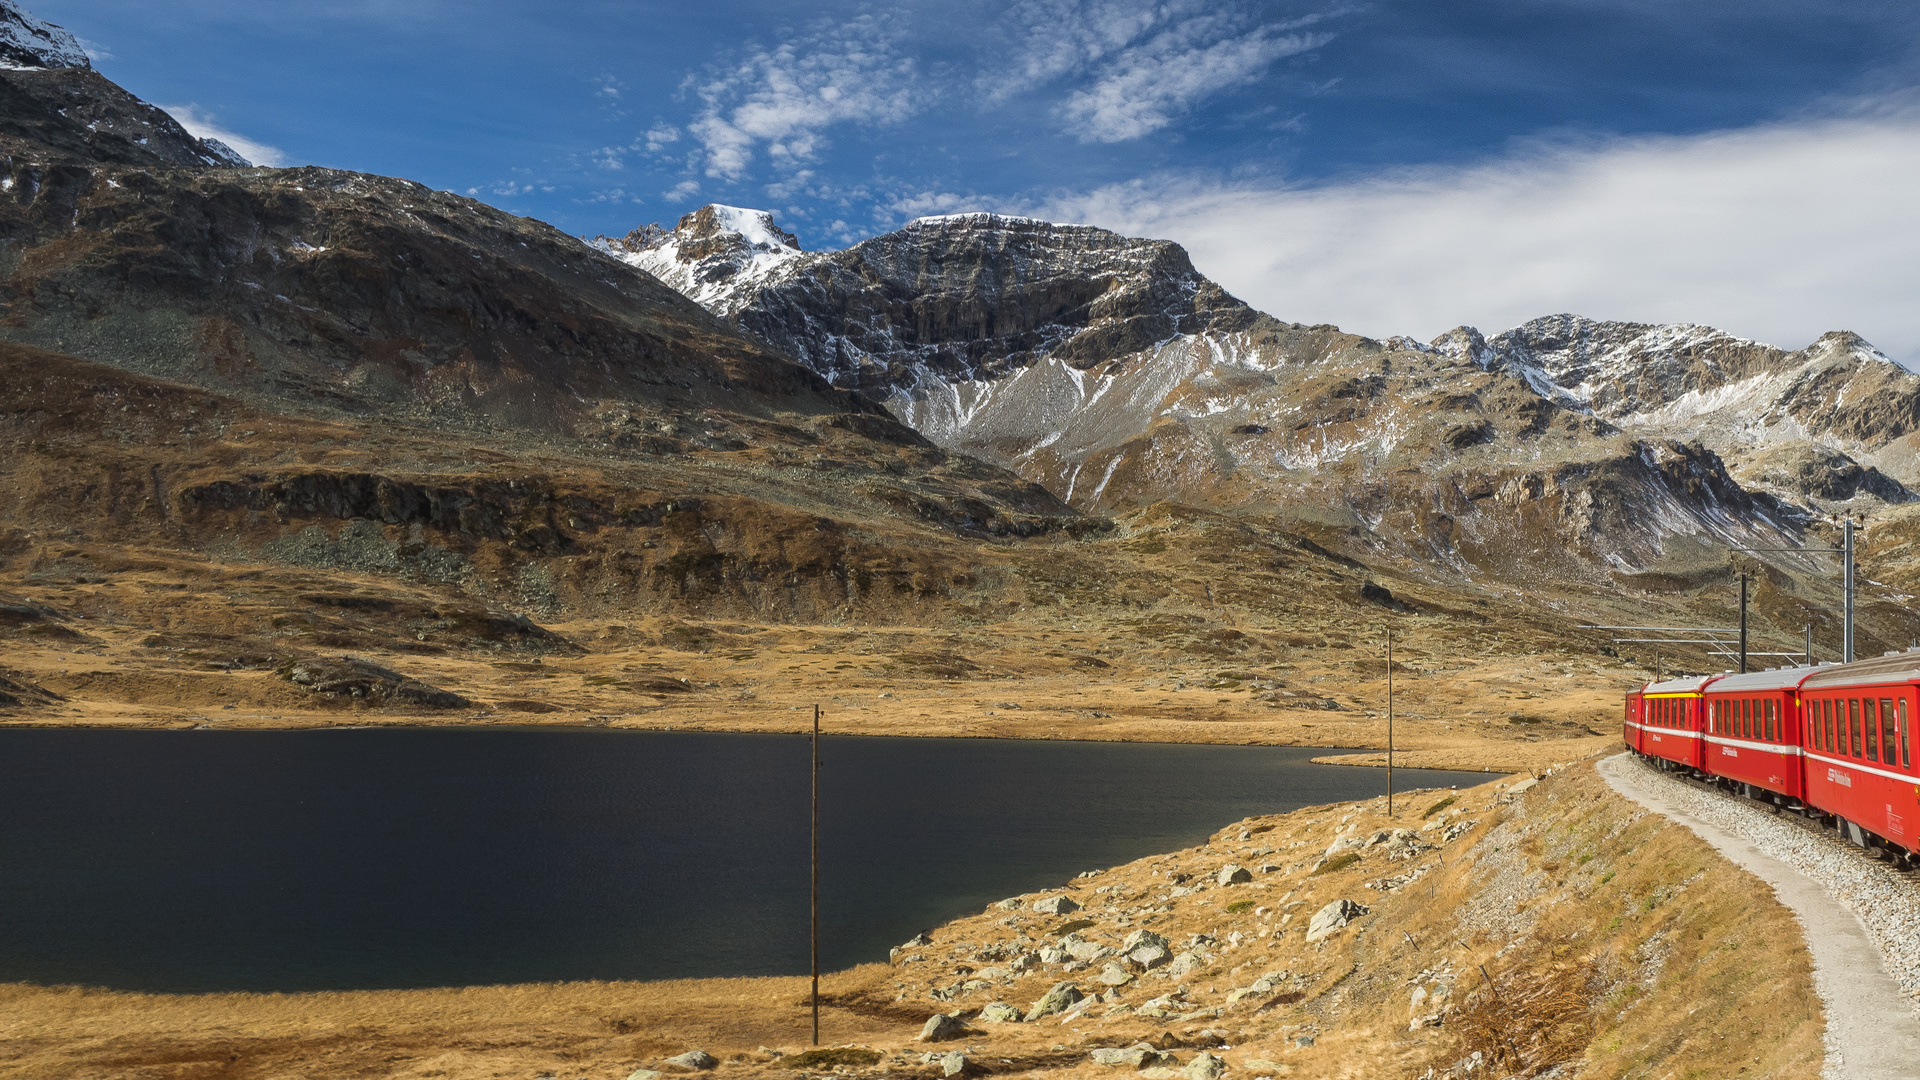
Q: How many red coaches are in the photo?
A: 4